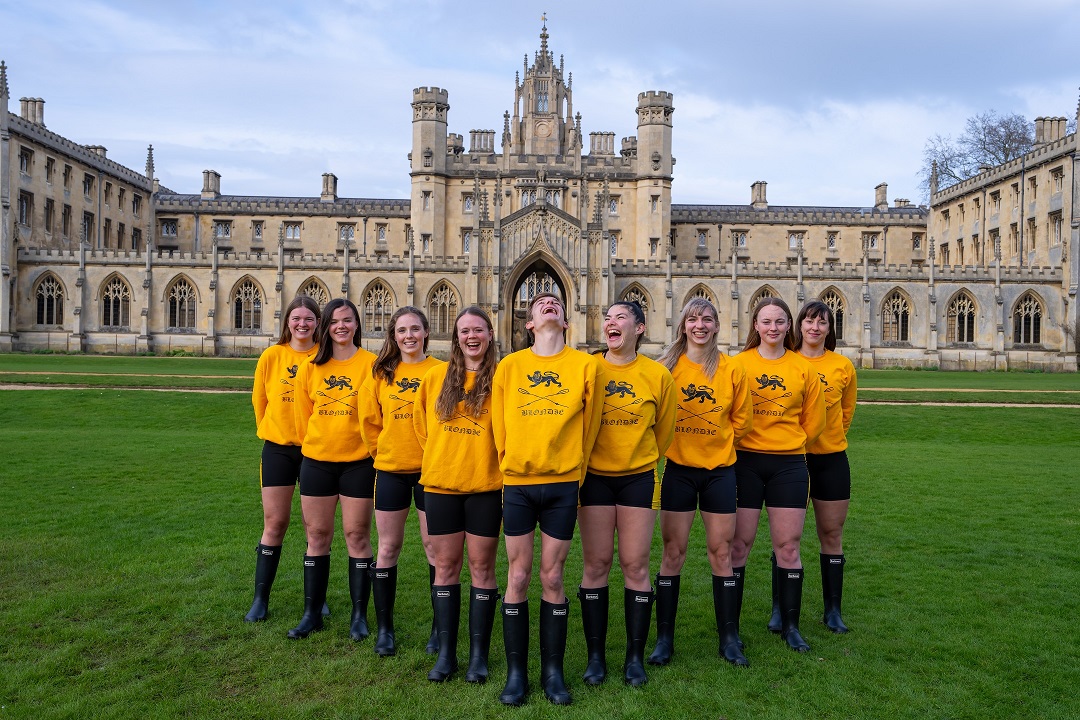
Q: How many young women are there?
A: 8